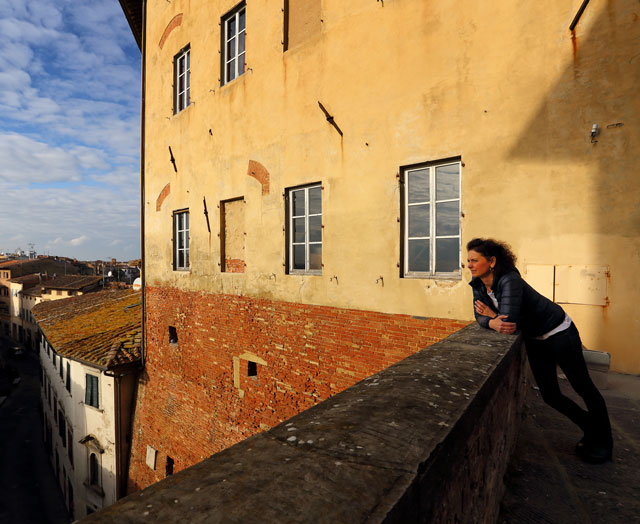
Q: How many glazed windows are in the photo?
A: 5